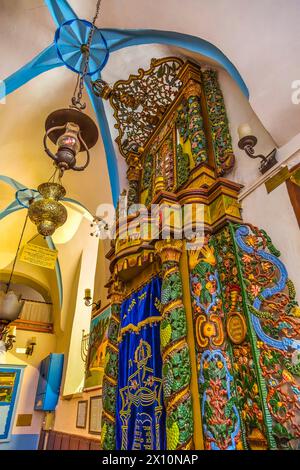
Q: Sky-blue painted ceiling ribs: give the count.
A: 8